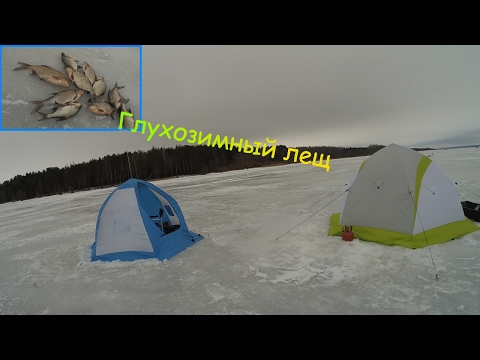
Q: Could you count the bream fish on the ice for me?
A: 10